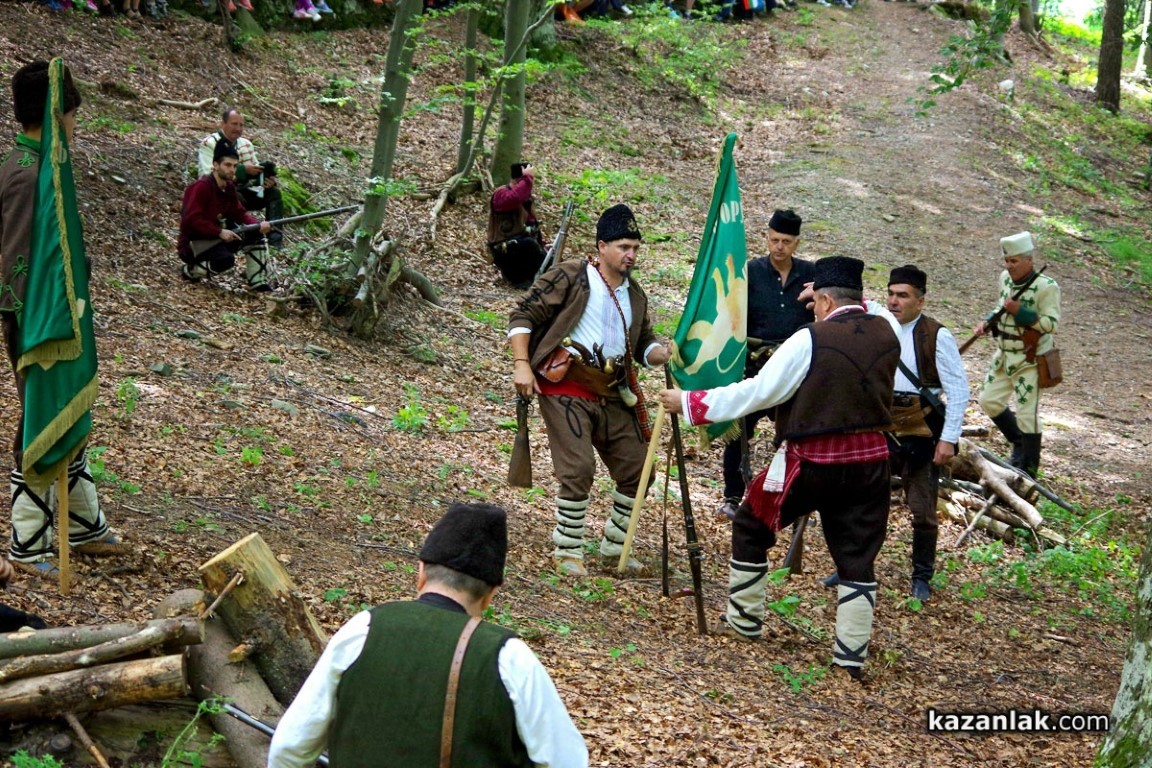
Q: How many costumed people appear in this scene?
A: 10